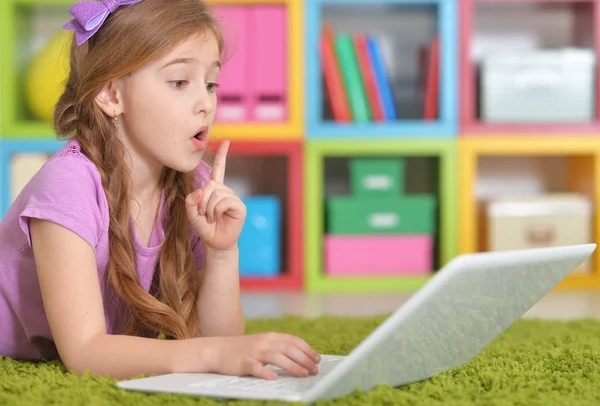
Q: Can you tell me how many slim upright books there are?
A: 5